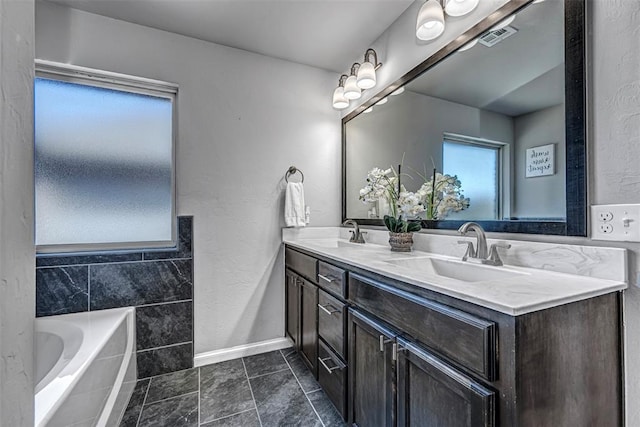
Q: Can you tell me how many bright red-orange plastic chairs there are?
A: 0